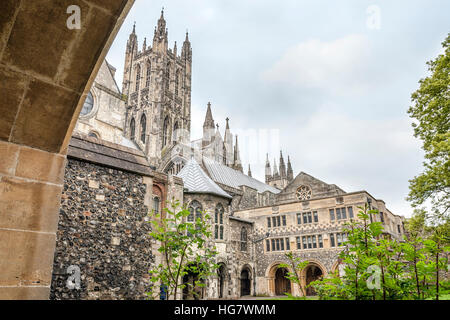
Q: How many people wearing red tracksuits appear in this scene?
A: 0